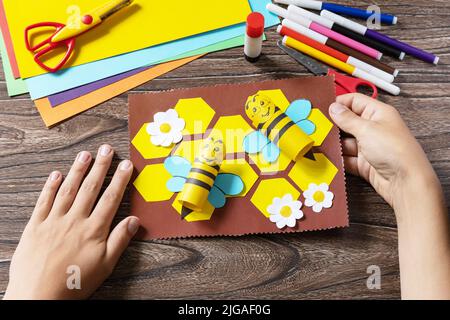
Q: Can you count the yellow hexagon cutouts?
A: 12